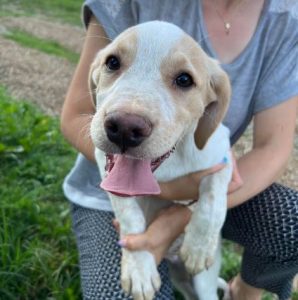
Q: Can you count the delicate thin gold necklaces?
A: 1